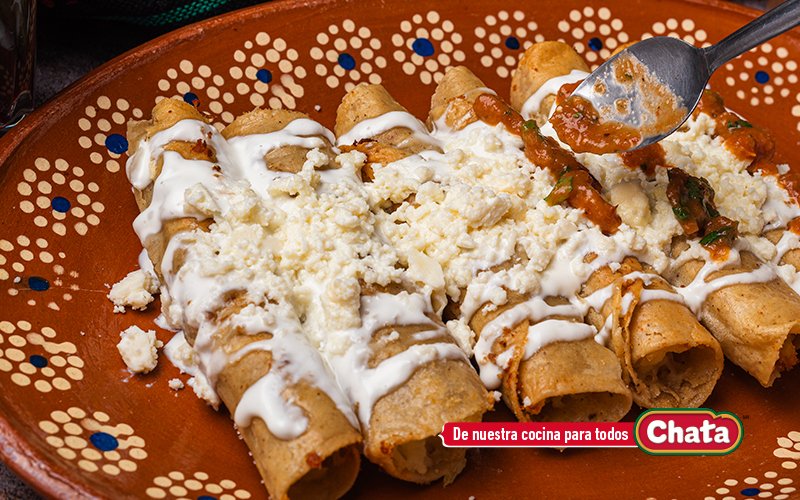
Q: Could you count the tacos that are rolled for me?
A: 6